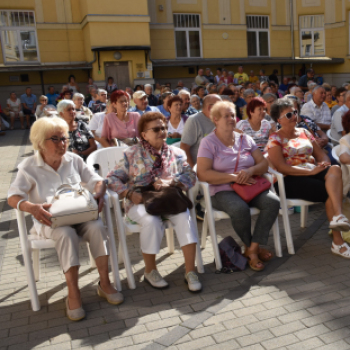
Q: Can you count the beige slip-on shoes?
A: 2